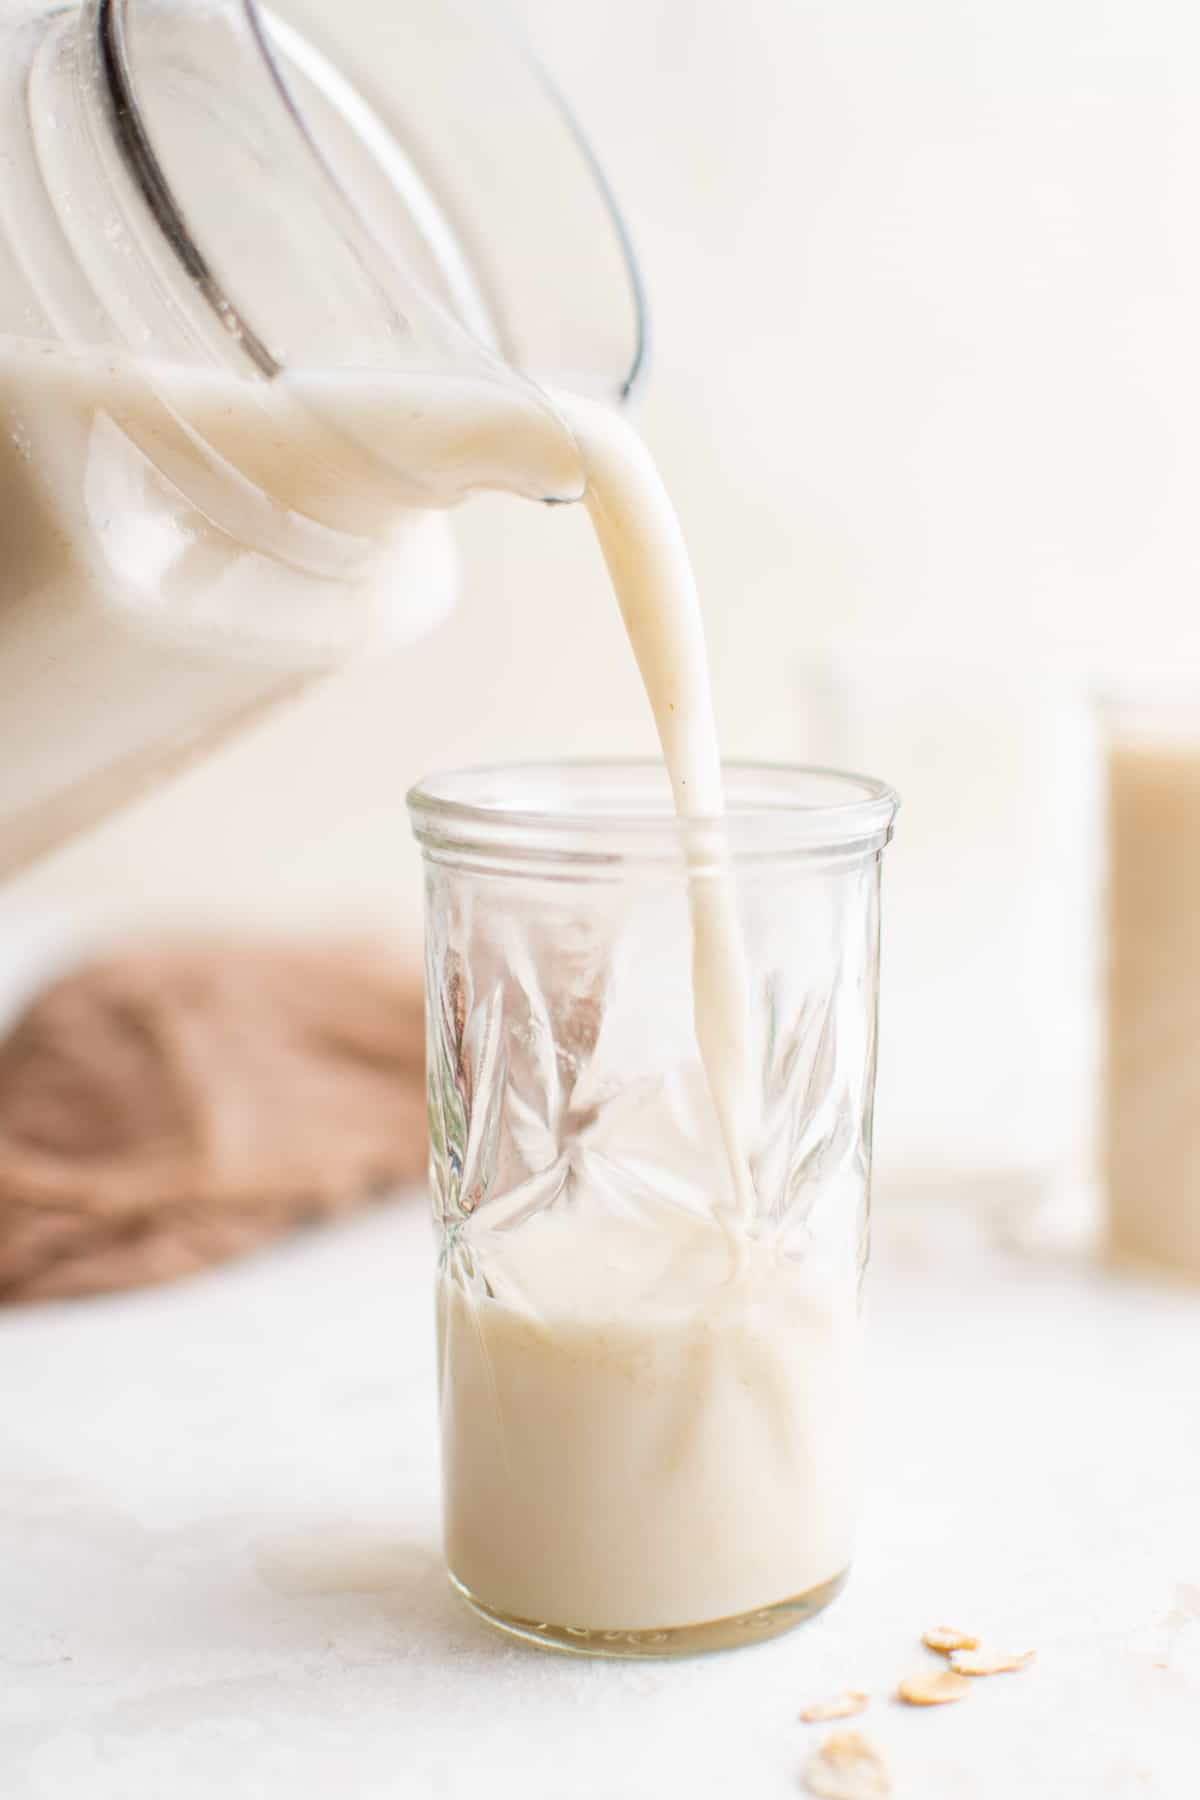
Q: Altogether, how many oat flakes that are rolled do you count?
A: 5